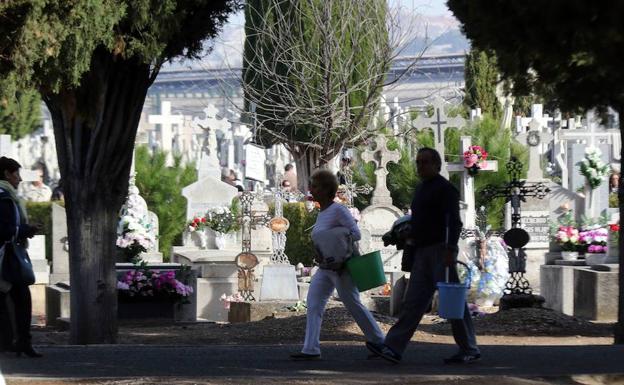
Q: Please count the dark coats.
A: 2